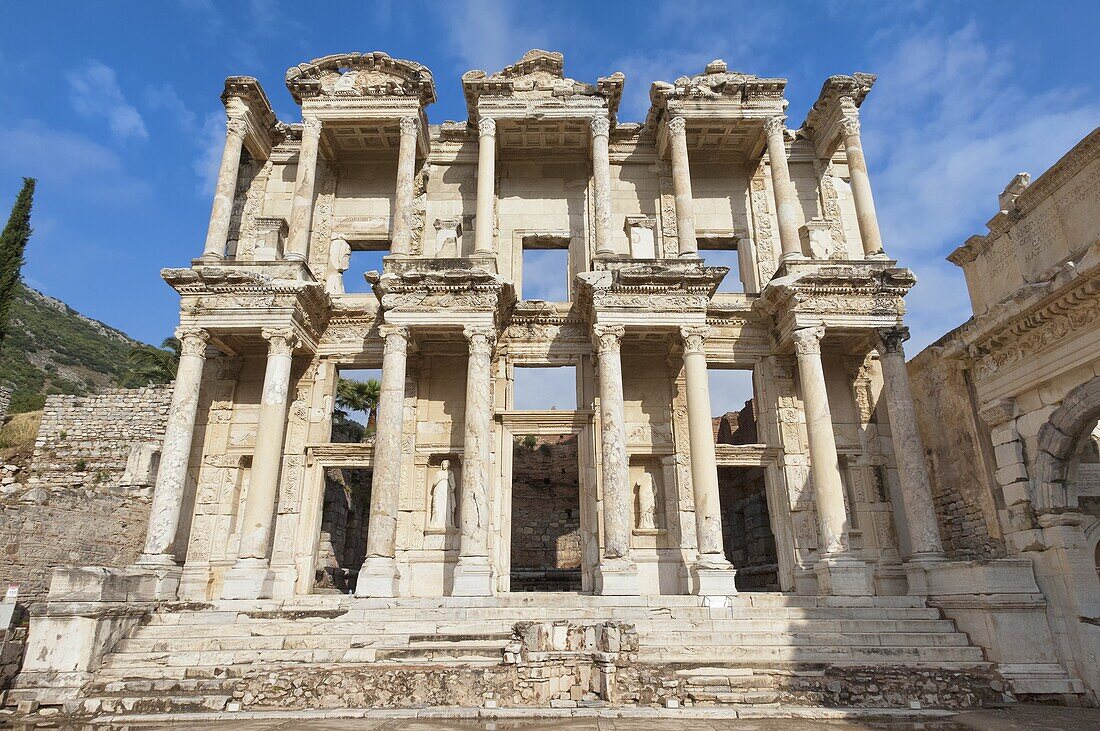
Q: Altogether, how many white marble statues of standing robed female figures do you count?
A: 2